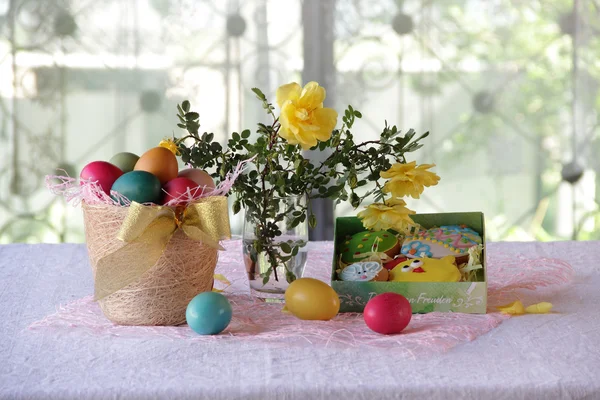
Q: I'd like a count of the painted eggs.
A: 9